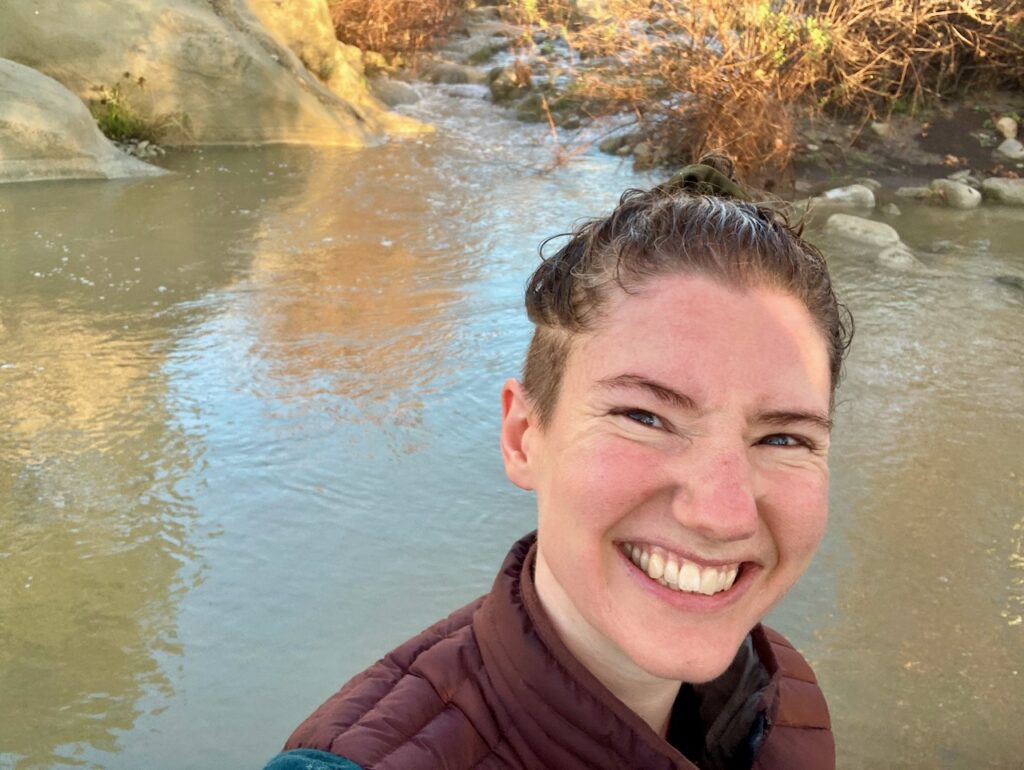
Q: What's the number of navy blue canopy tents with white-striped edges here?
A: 0